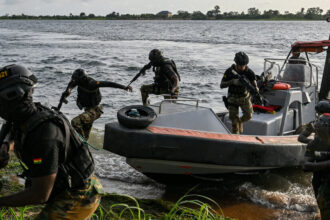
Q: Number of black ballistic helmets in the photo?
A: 5